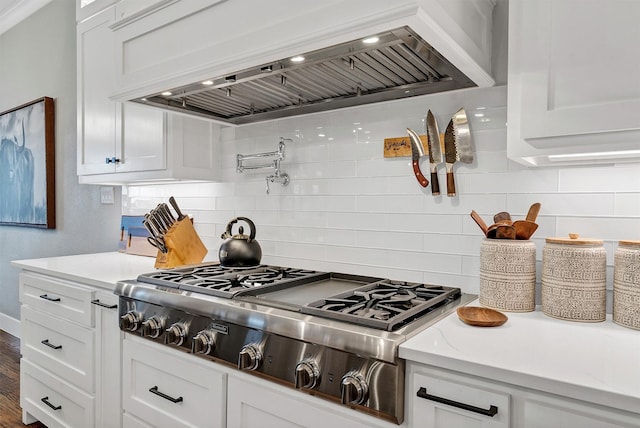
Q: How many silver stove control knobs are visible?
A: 7